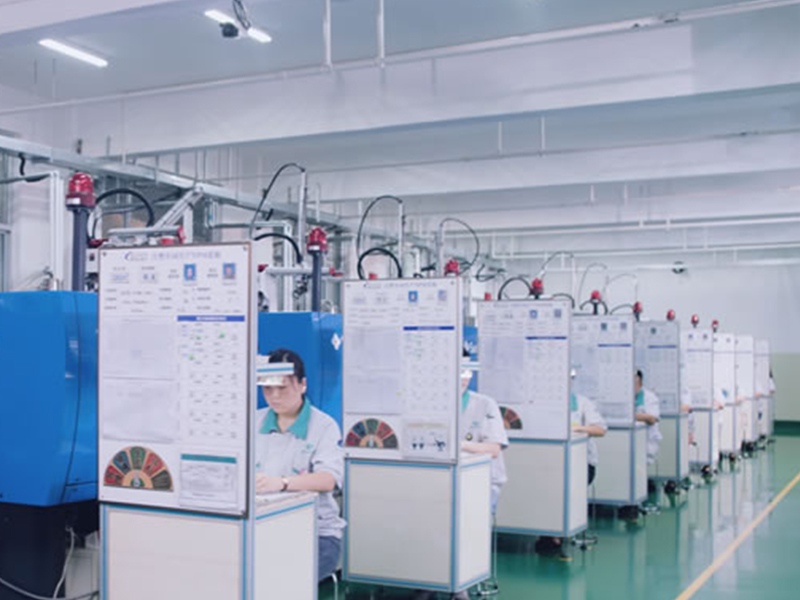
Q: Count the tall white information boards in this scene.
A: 9